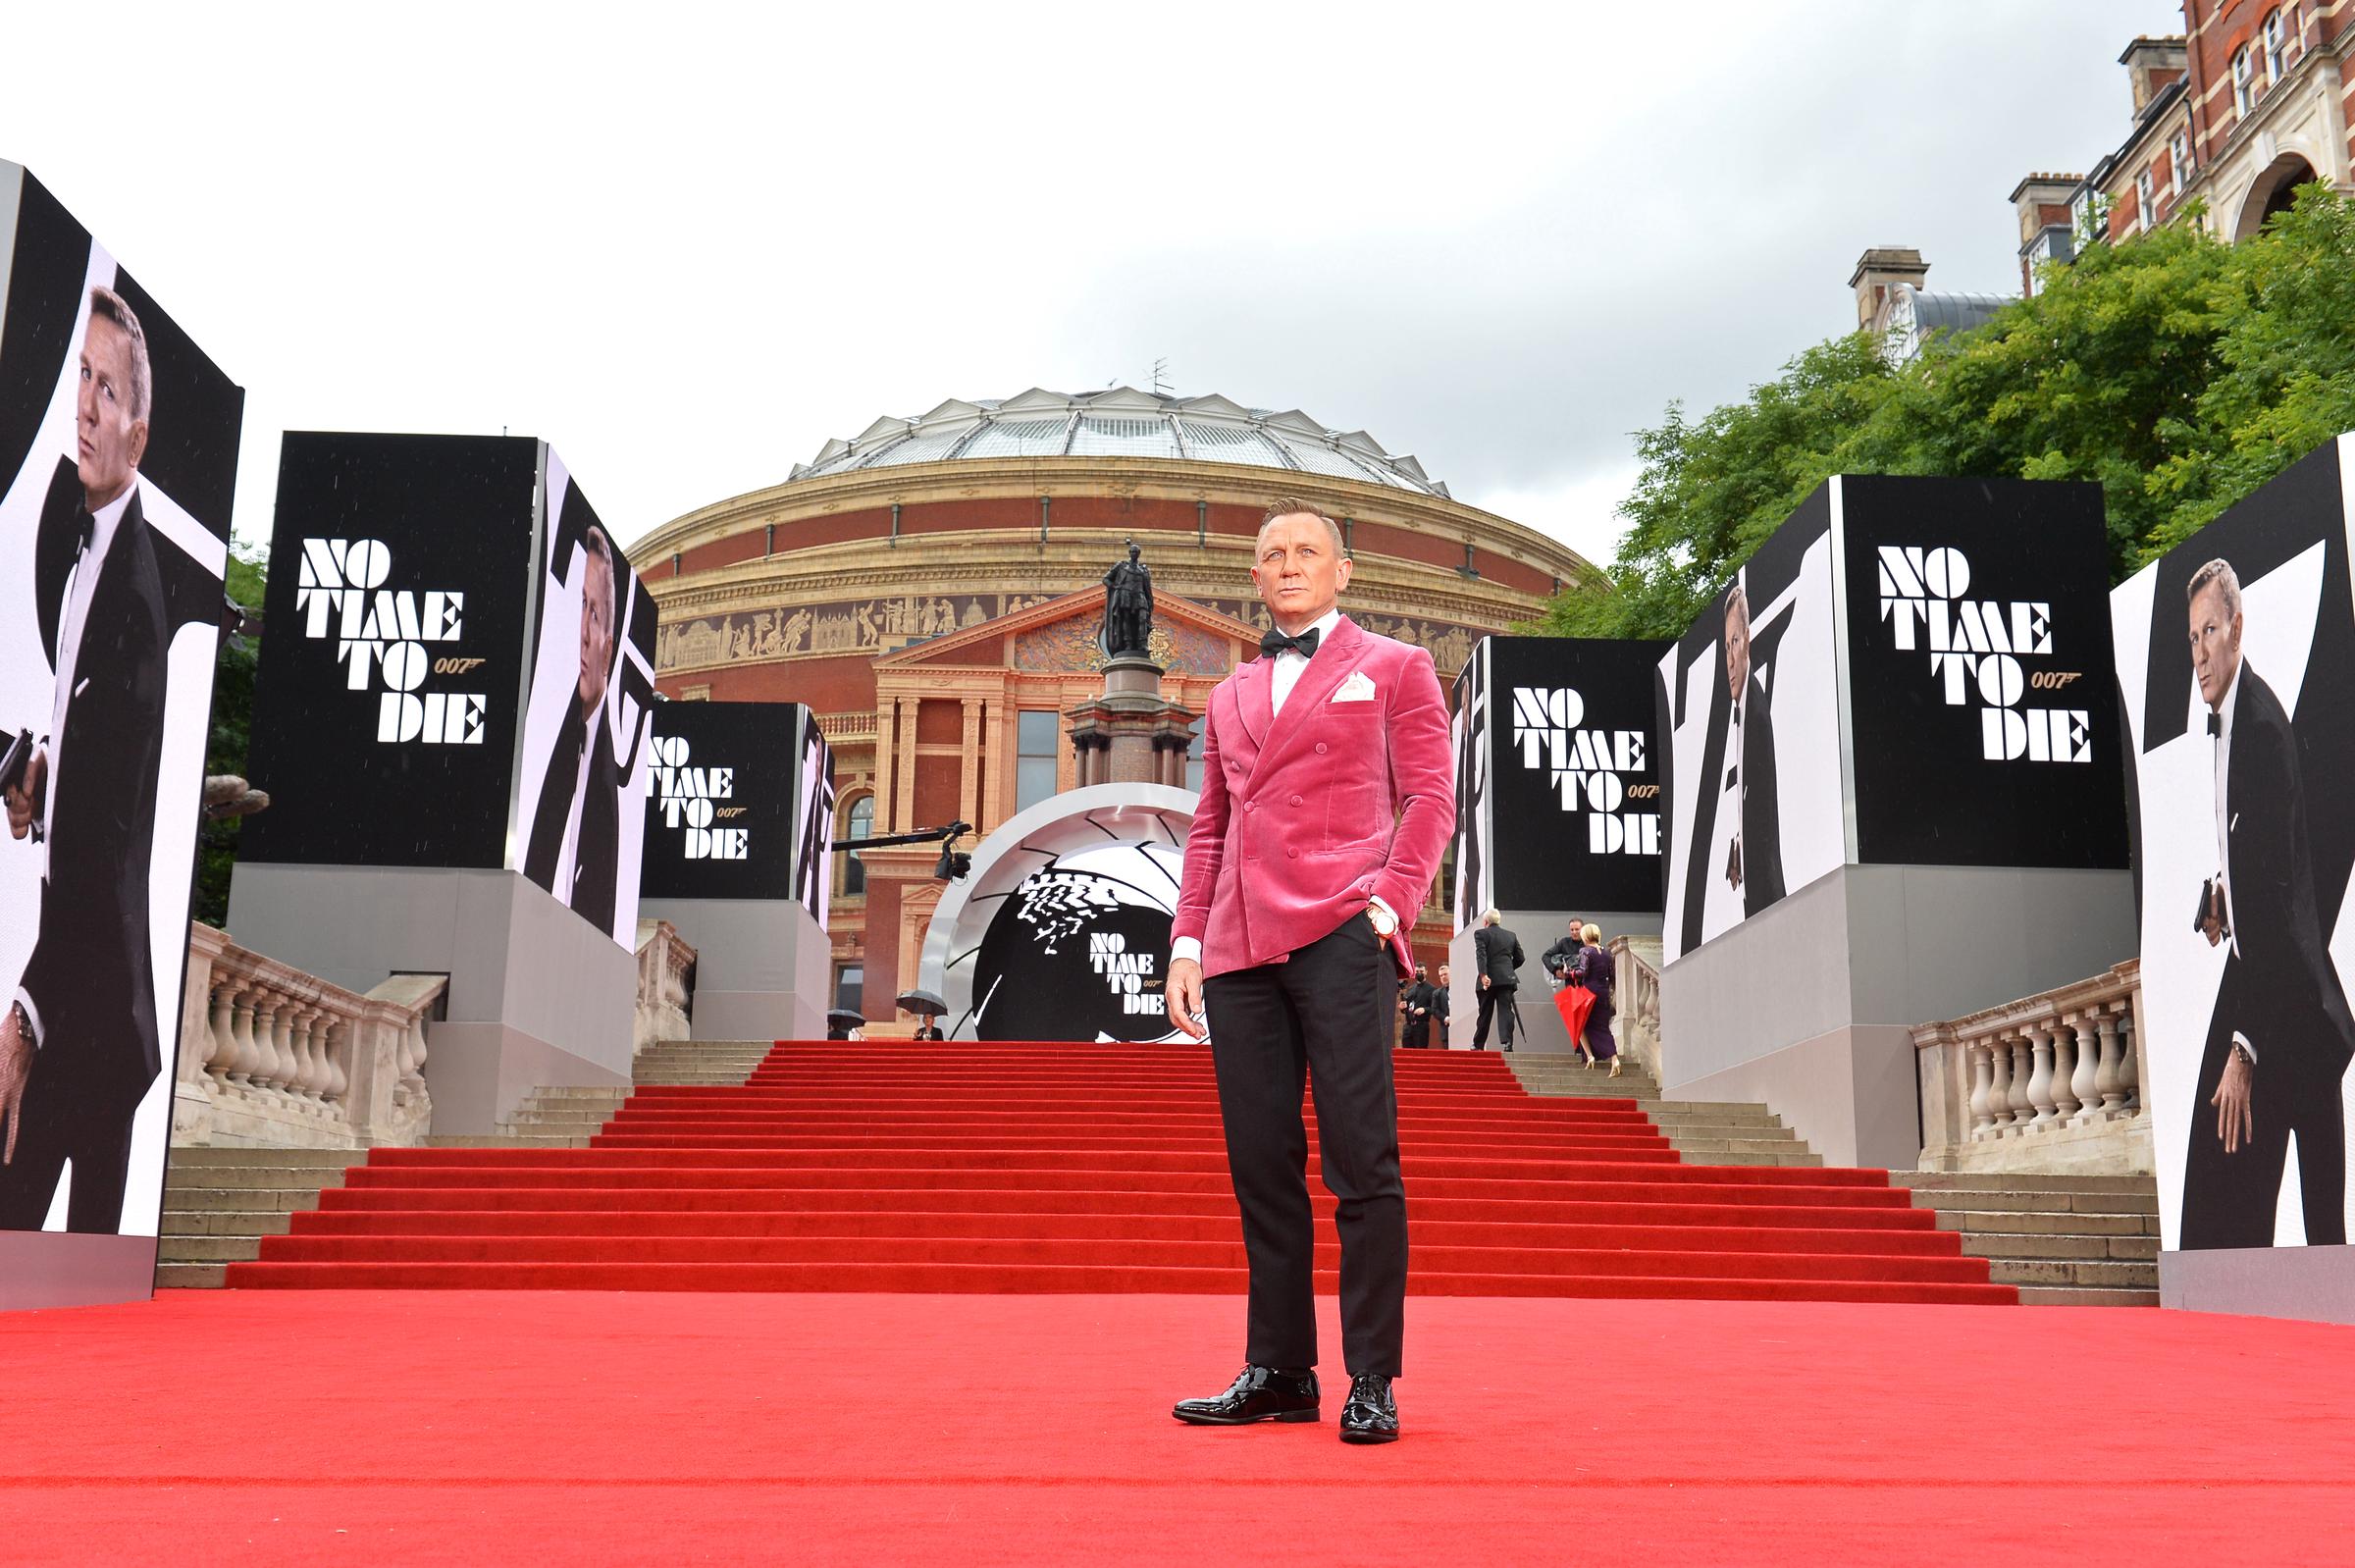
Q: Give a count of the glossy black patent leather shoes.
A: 2